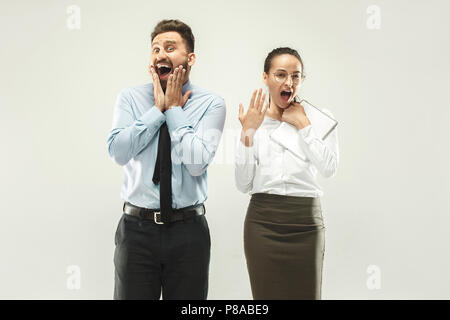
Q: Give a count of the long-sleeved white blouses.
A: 1